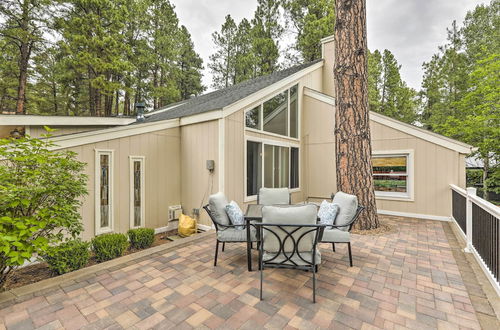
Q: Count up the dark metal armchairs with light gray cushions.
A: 4